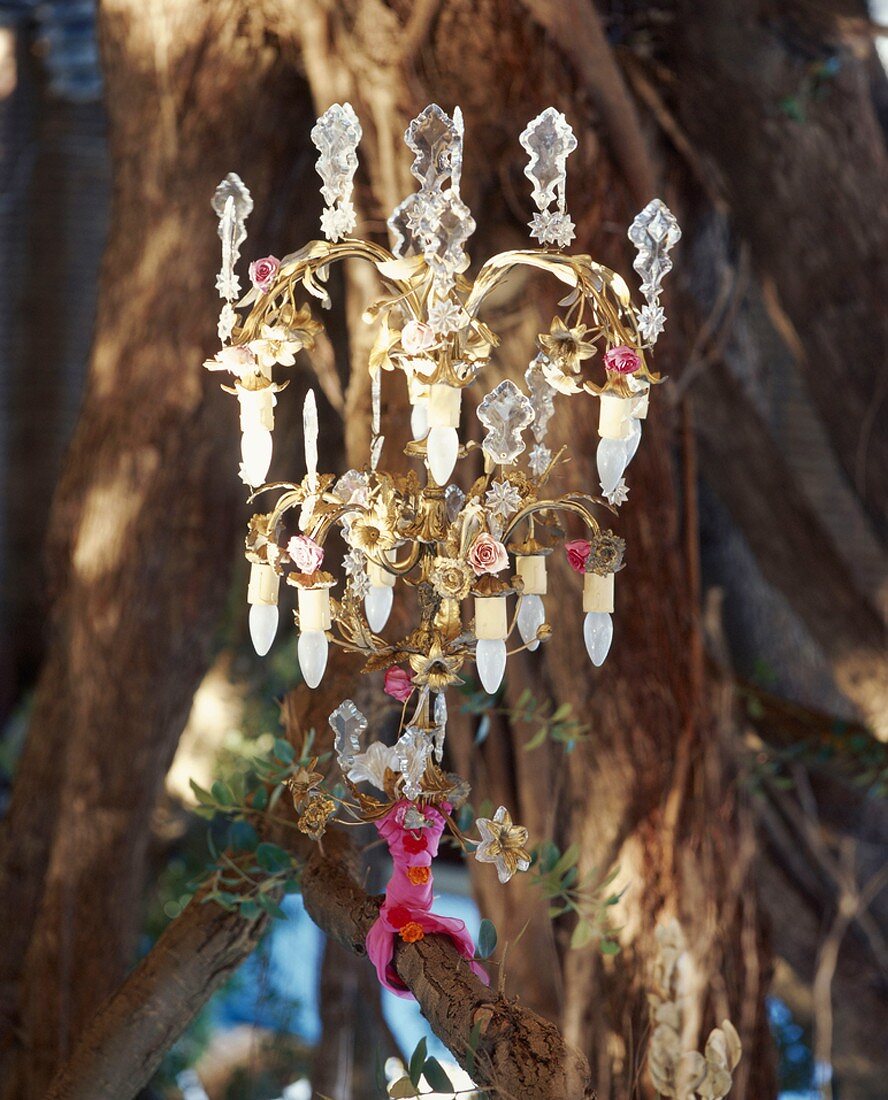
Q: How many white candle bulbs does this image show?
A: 11